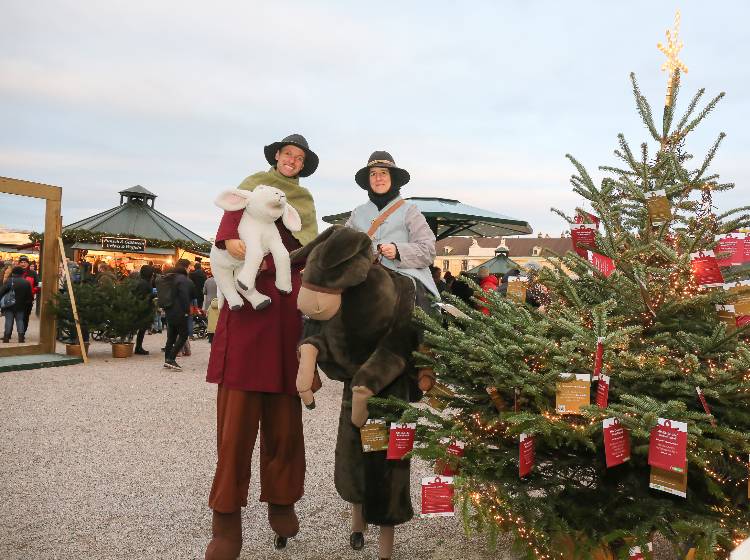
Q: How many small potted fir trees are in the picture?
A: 2